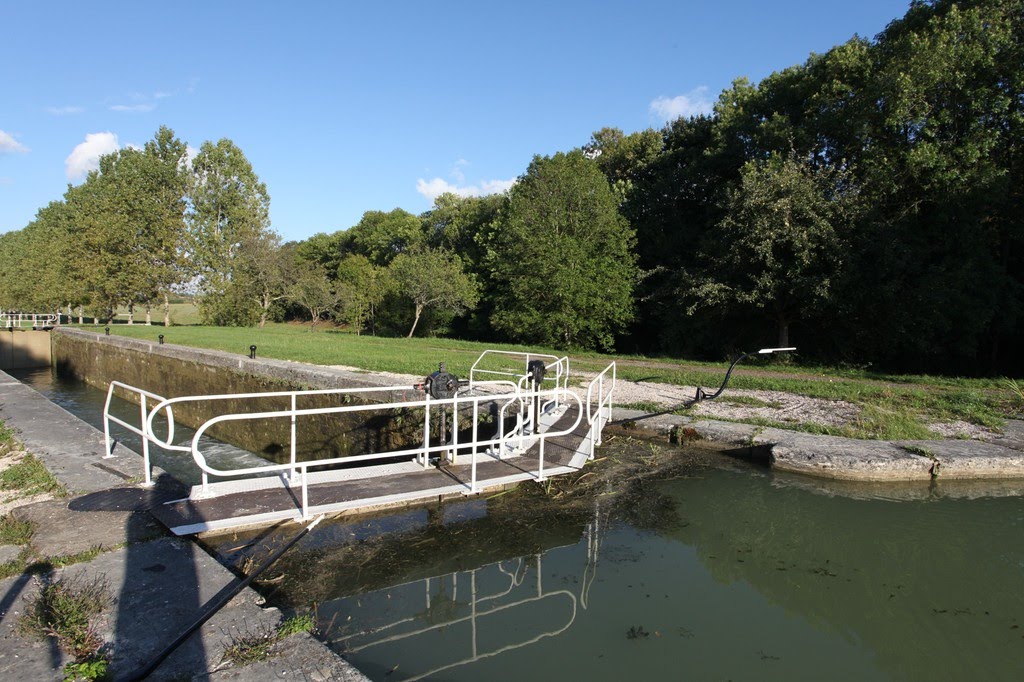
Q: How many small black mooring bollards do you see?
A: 3